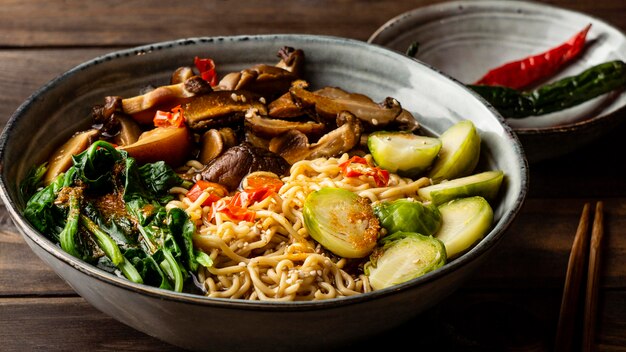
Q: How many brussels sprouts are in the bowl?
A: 7